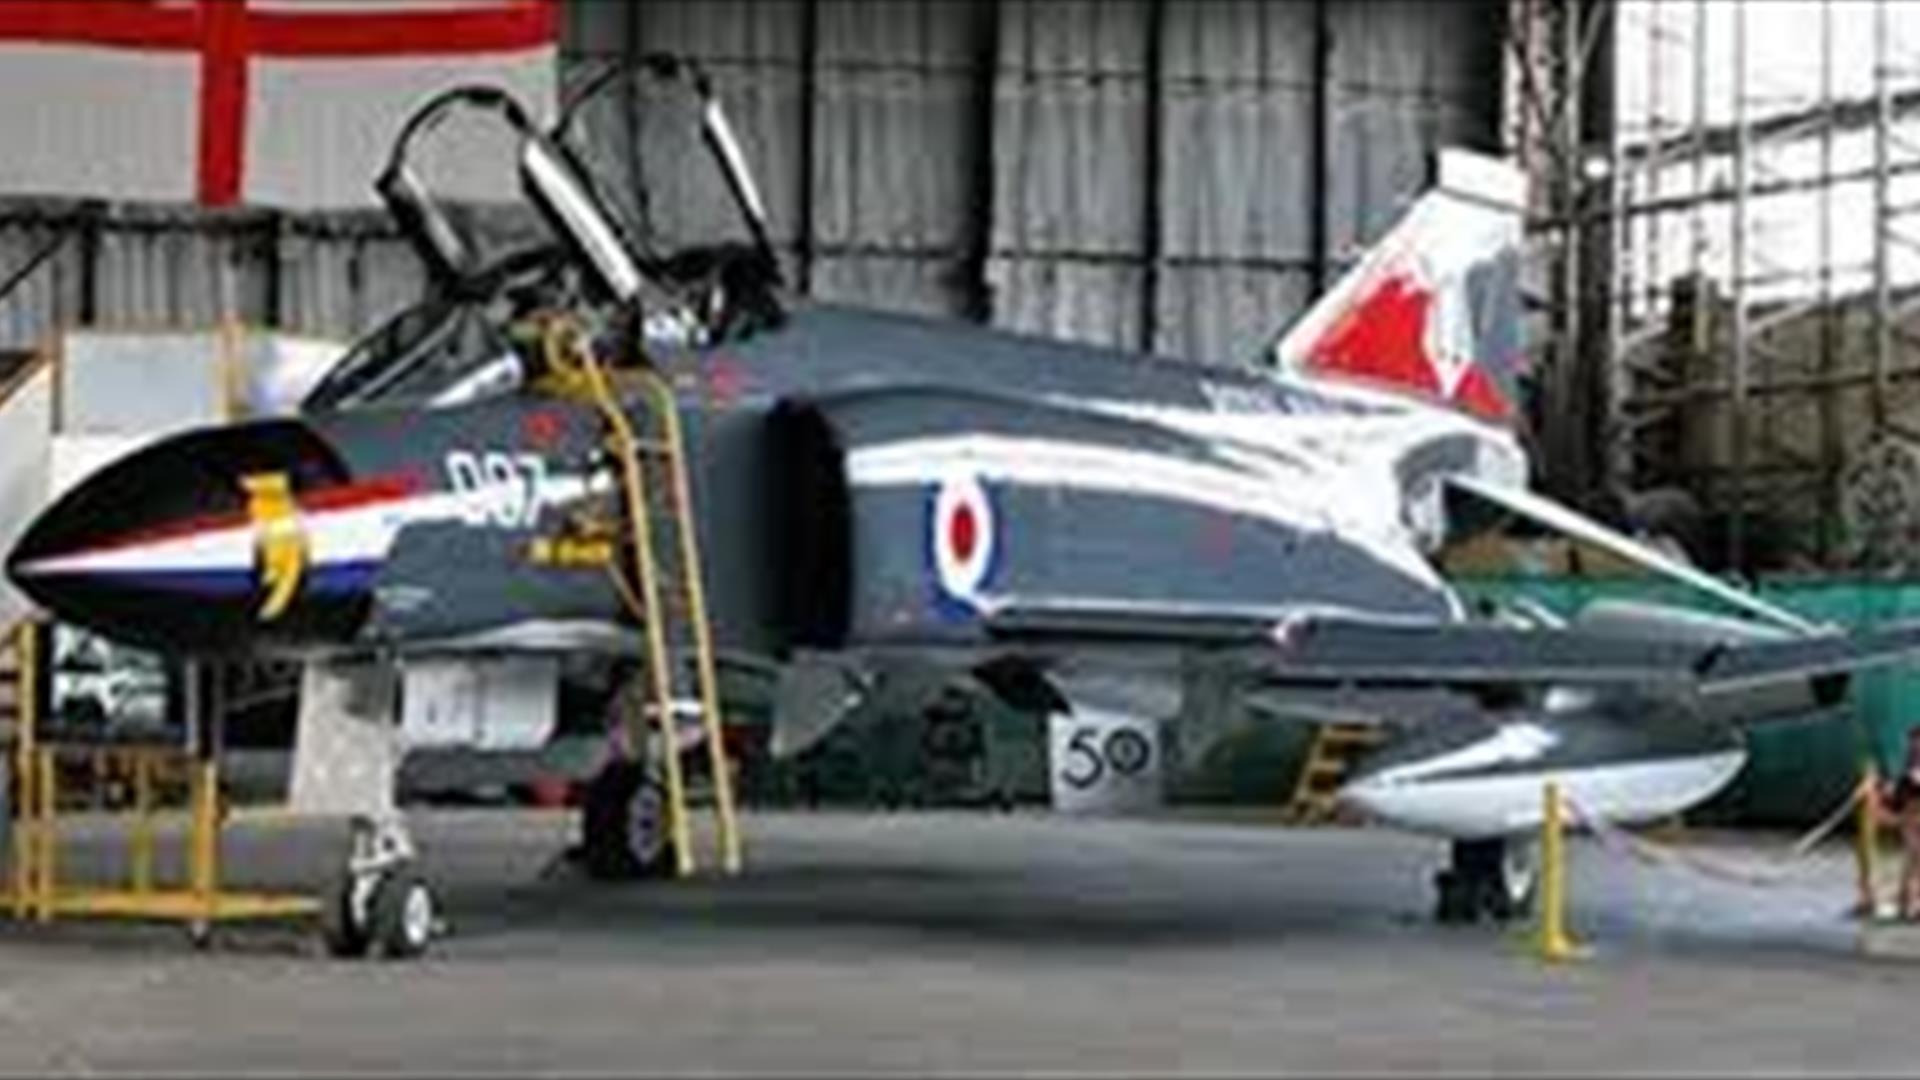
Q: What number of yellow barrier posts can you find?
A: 2